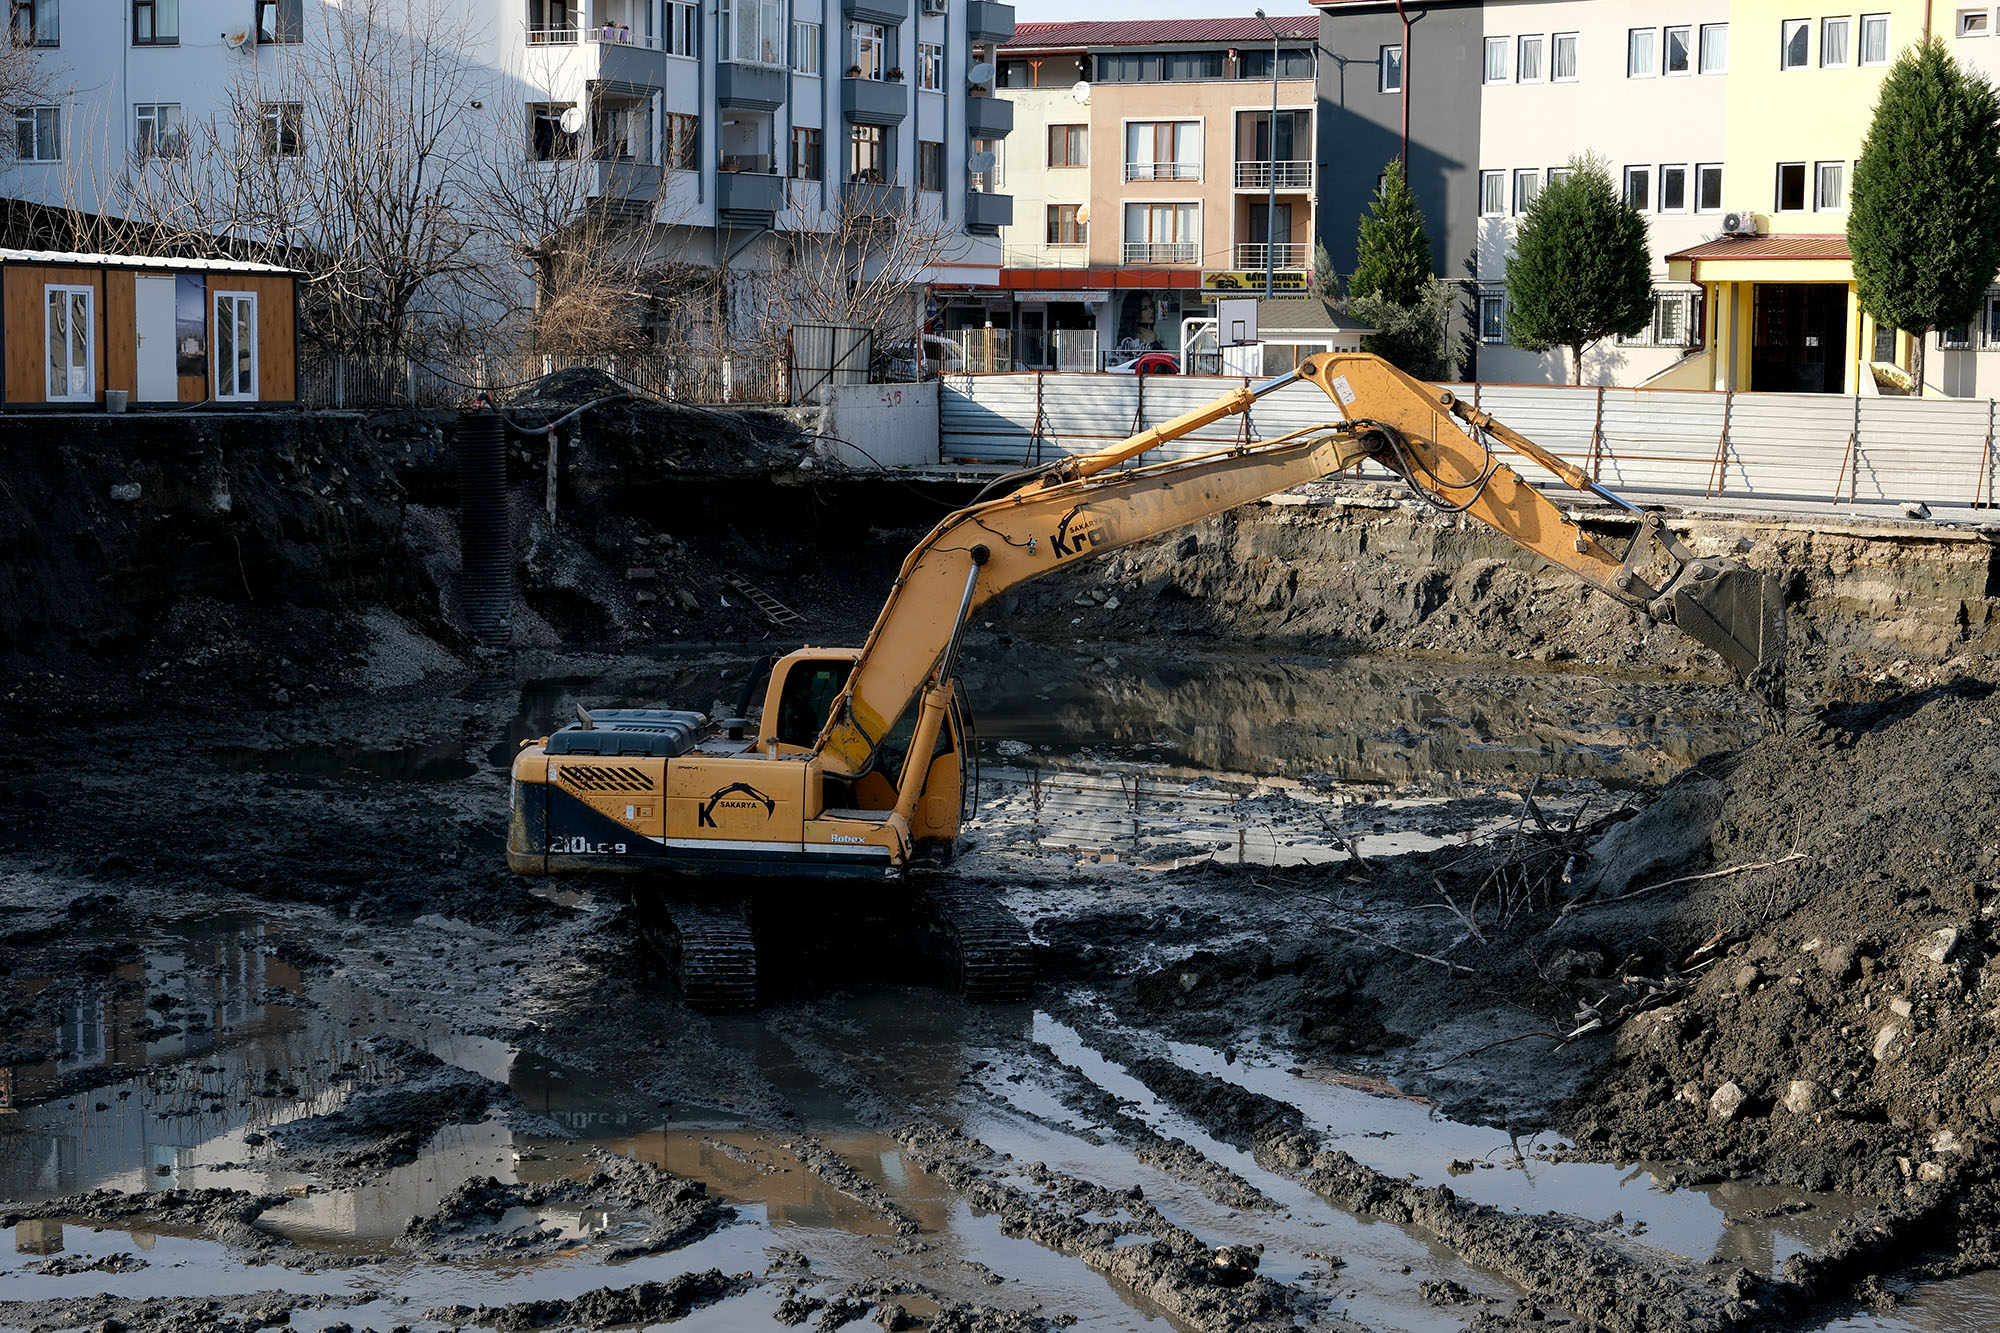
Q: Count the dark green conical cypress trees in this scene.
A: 3